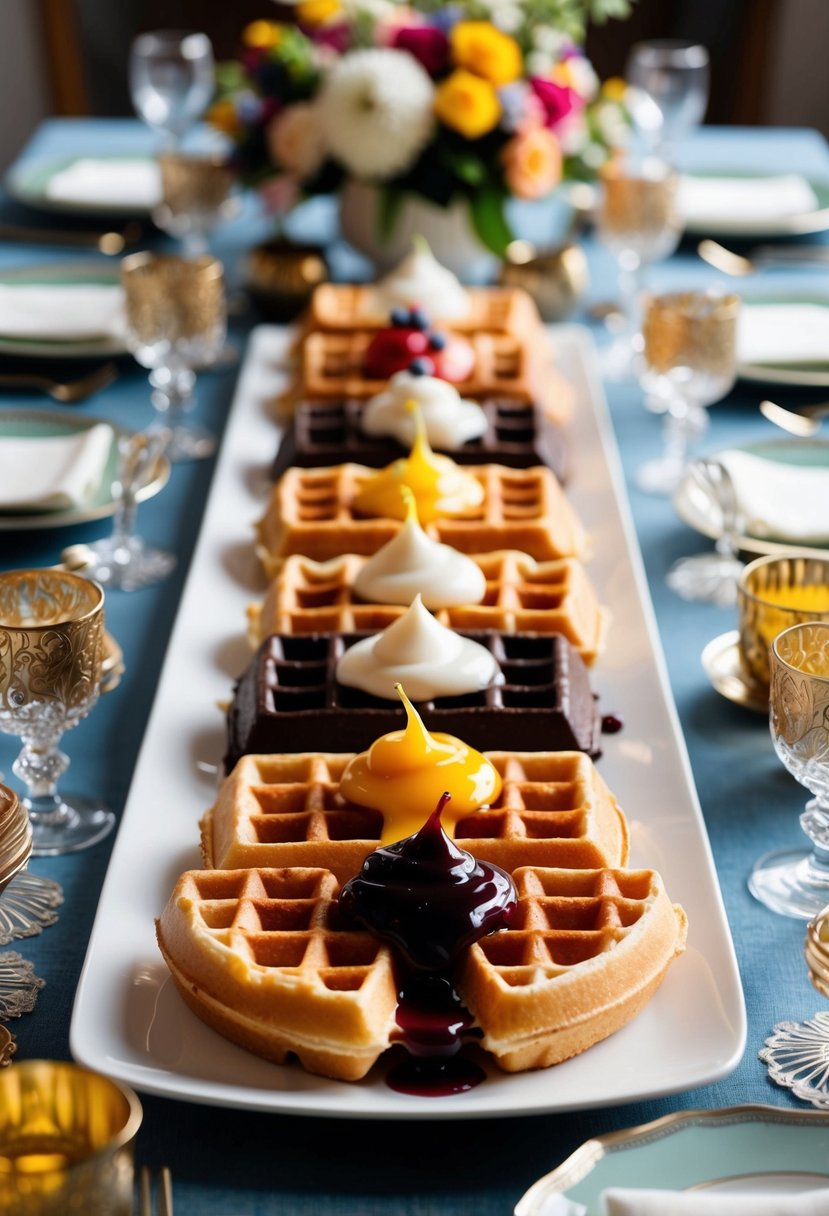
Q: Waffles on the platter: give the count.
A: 8